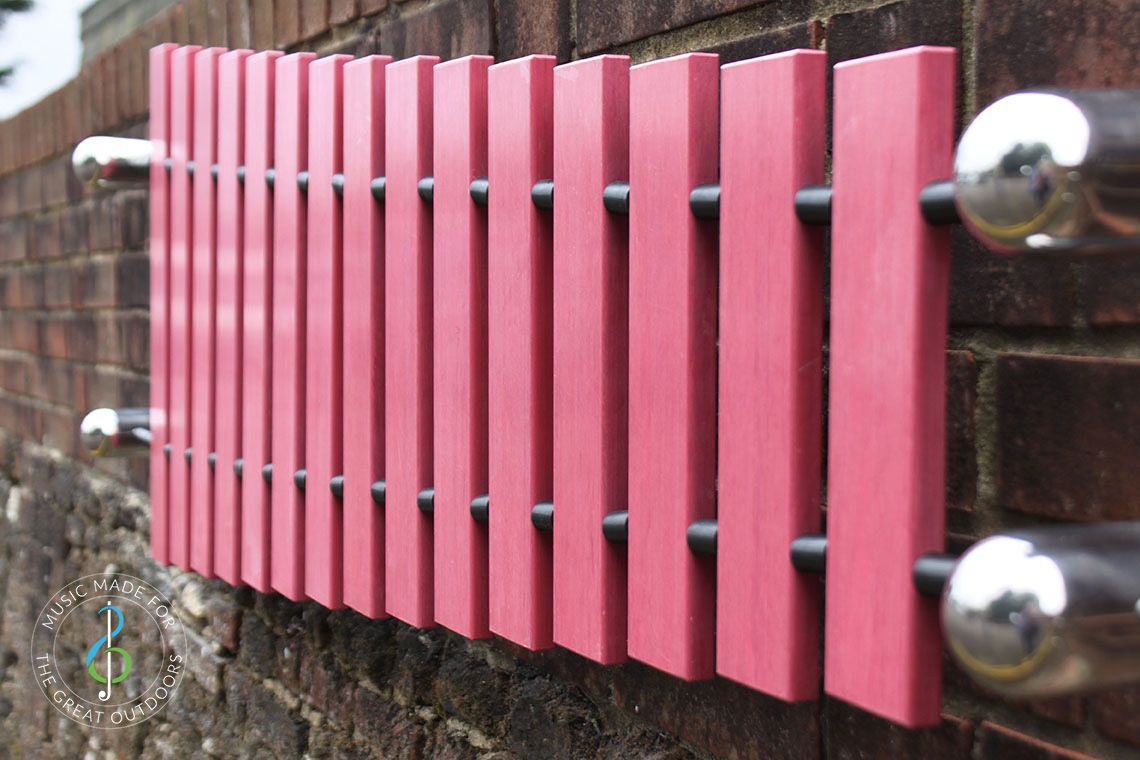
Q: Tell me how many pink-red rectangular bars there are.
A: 15